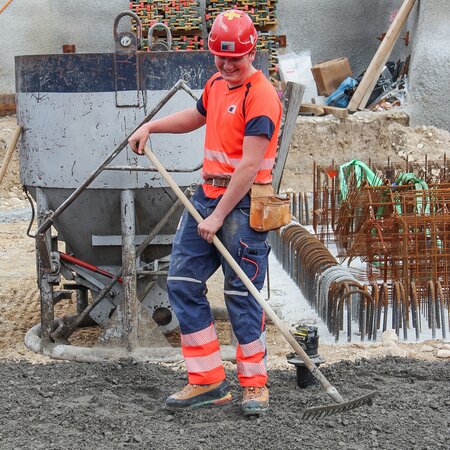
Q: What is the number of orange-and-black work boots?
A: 2